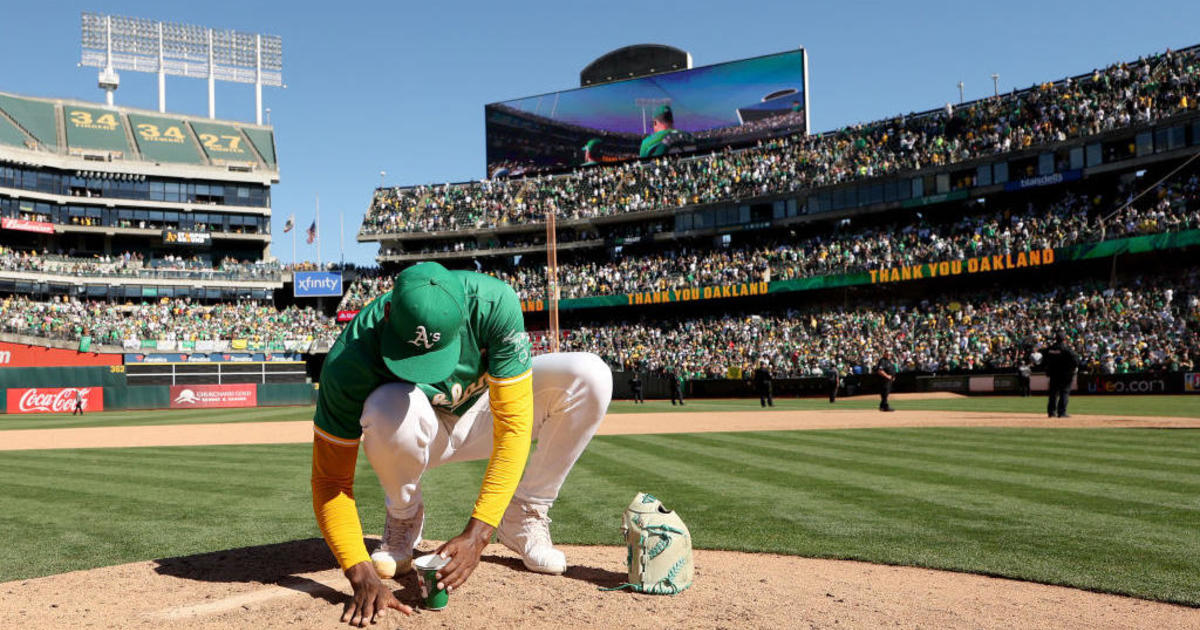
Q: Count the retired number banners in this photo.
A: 3